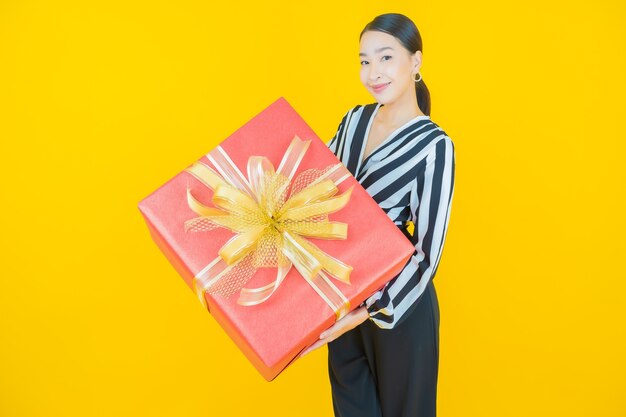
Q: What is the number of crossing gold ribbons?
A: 2